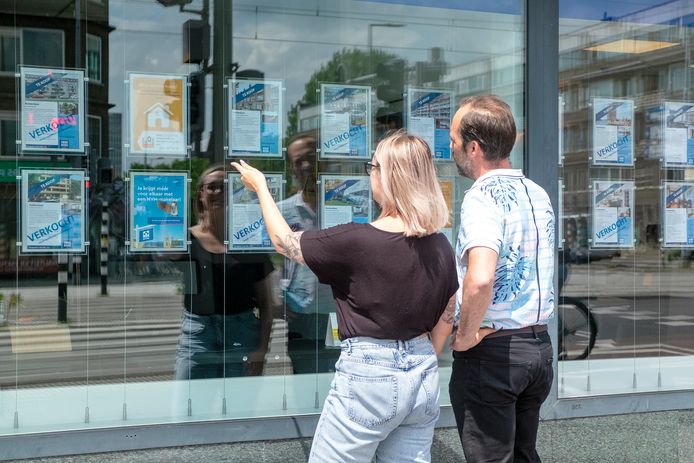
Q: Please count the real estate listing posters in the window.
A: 11